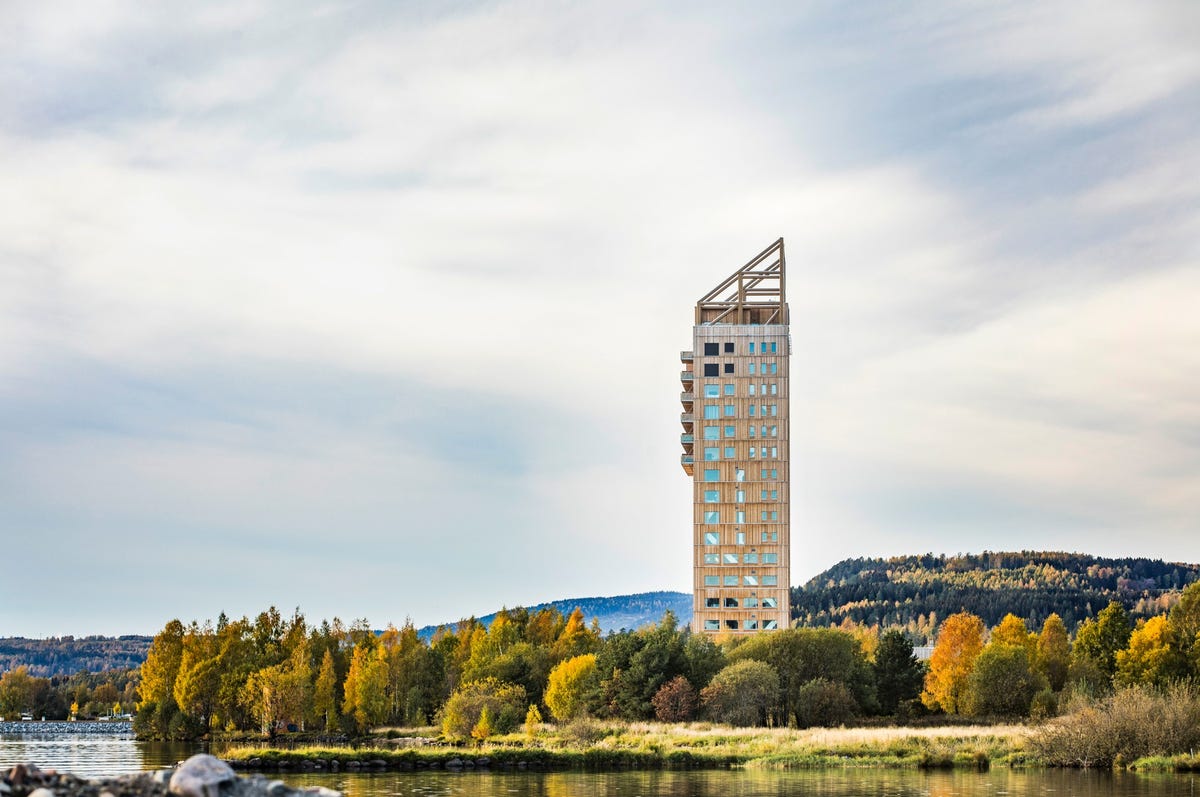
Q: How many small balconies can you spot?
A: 6